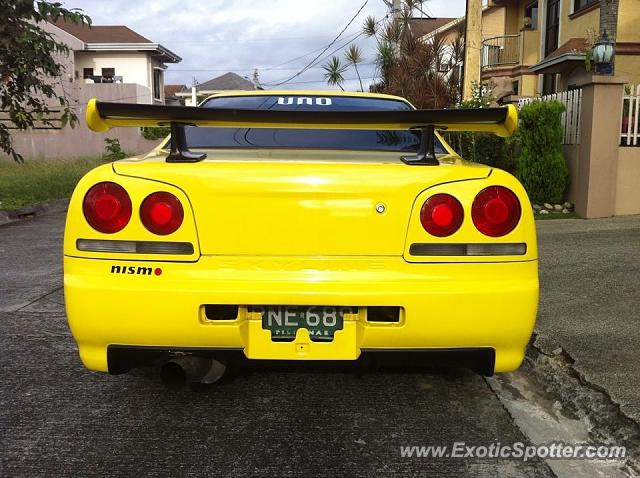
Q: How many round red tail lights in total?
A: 4